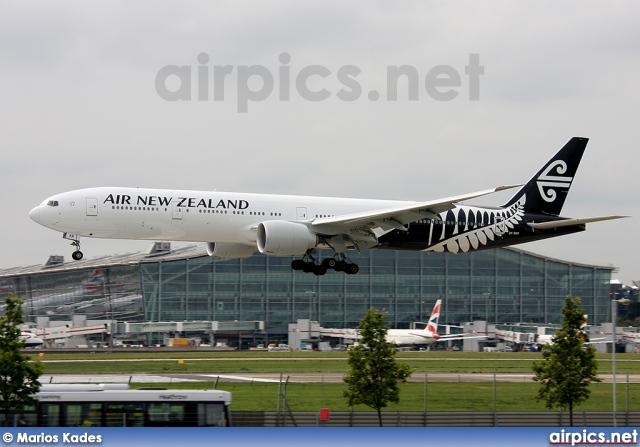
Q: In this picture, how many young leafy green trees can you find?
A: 3